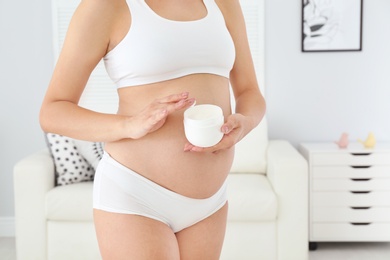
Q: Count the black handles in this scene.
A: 6